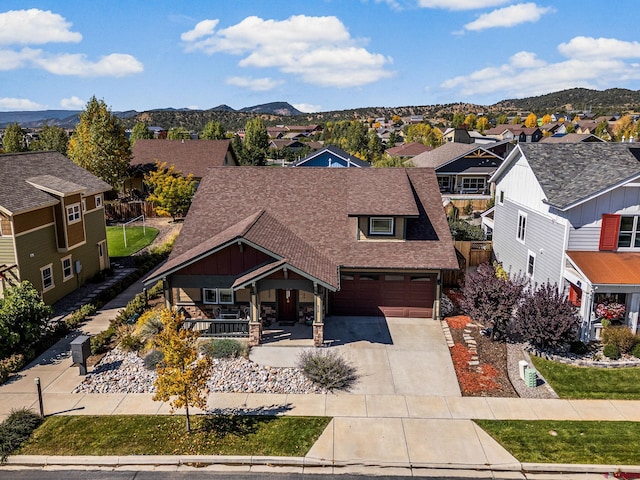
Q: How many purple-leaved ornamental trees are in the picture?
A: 2